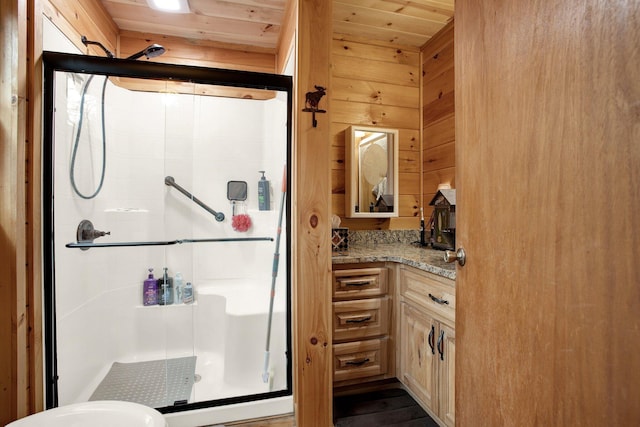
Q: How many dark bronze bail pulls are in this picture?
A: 6